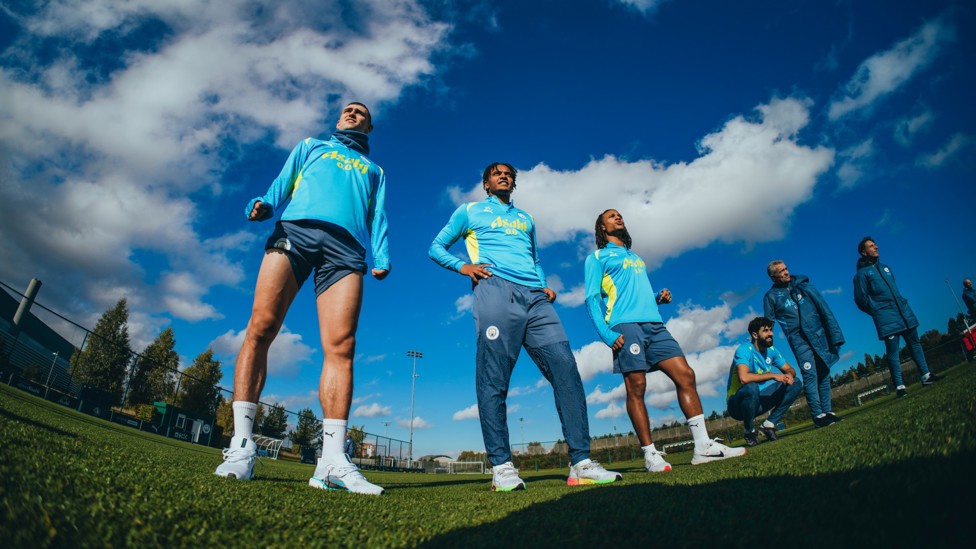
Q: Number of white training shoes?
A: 6